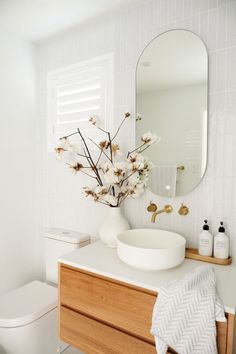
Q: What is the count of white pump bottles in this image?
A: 2